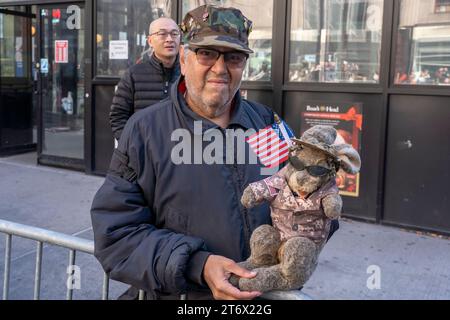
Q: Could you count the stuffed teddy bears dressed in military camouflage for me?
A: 1